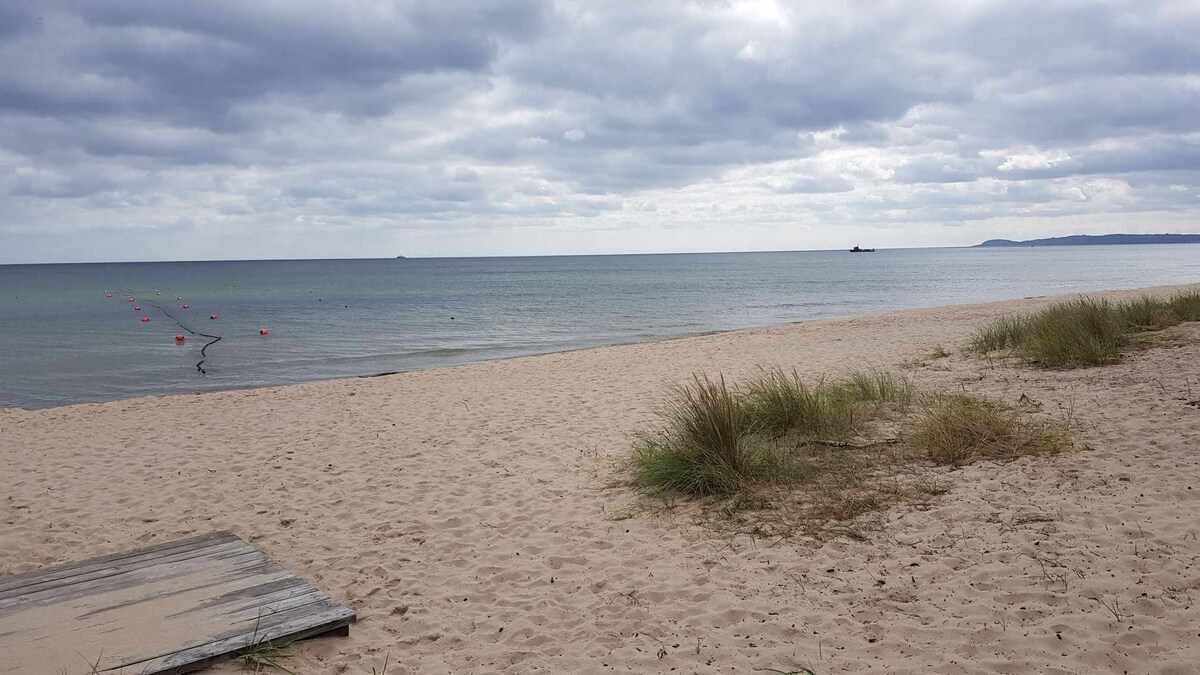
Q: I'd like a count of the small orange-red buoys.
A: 10